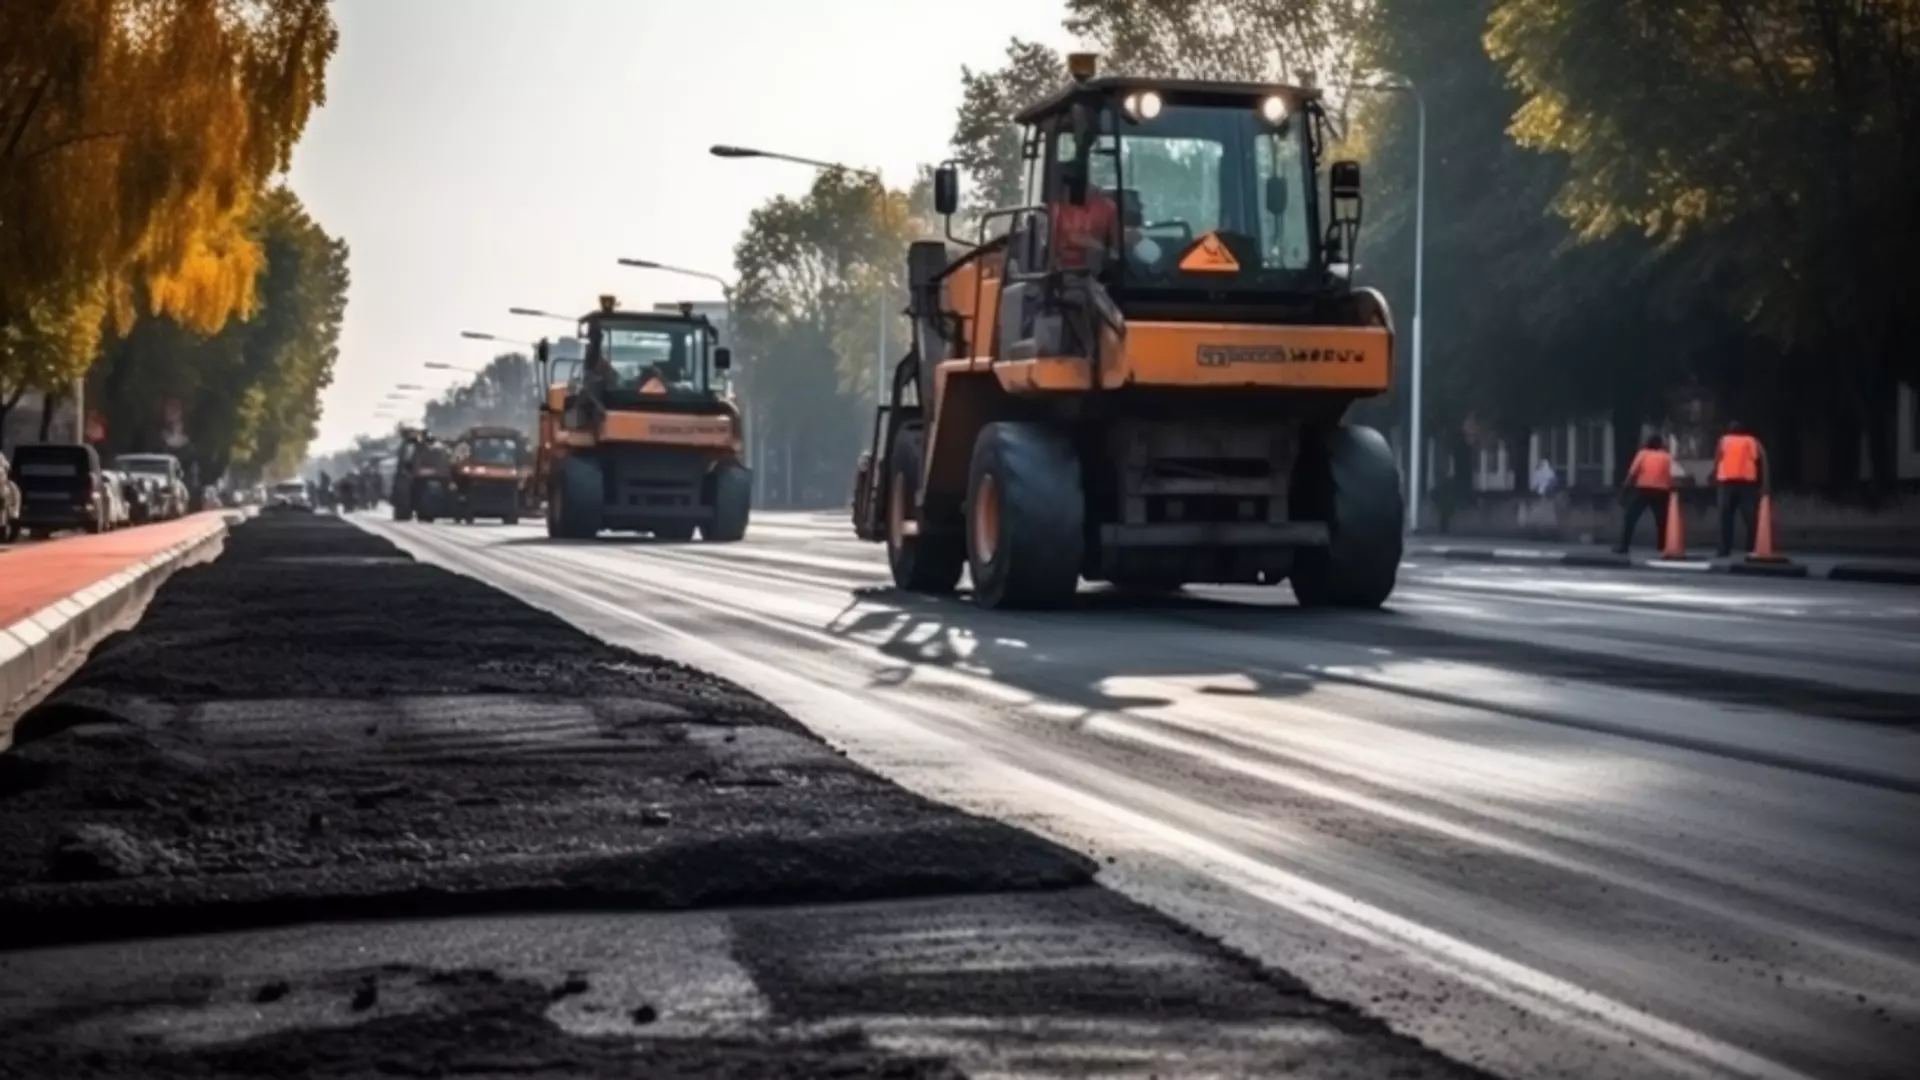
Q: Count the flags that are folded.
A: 0